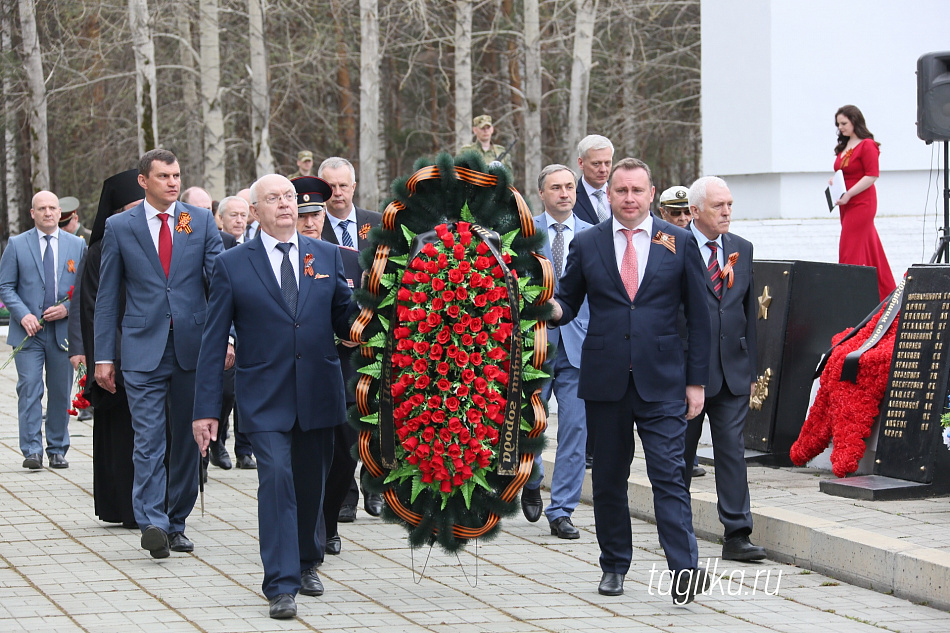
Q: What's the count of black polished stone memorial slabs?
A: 2